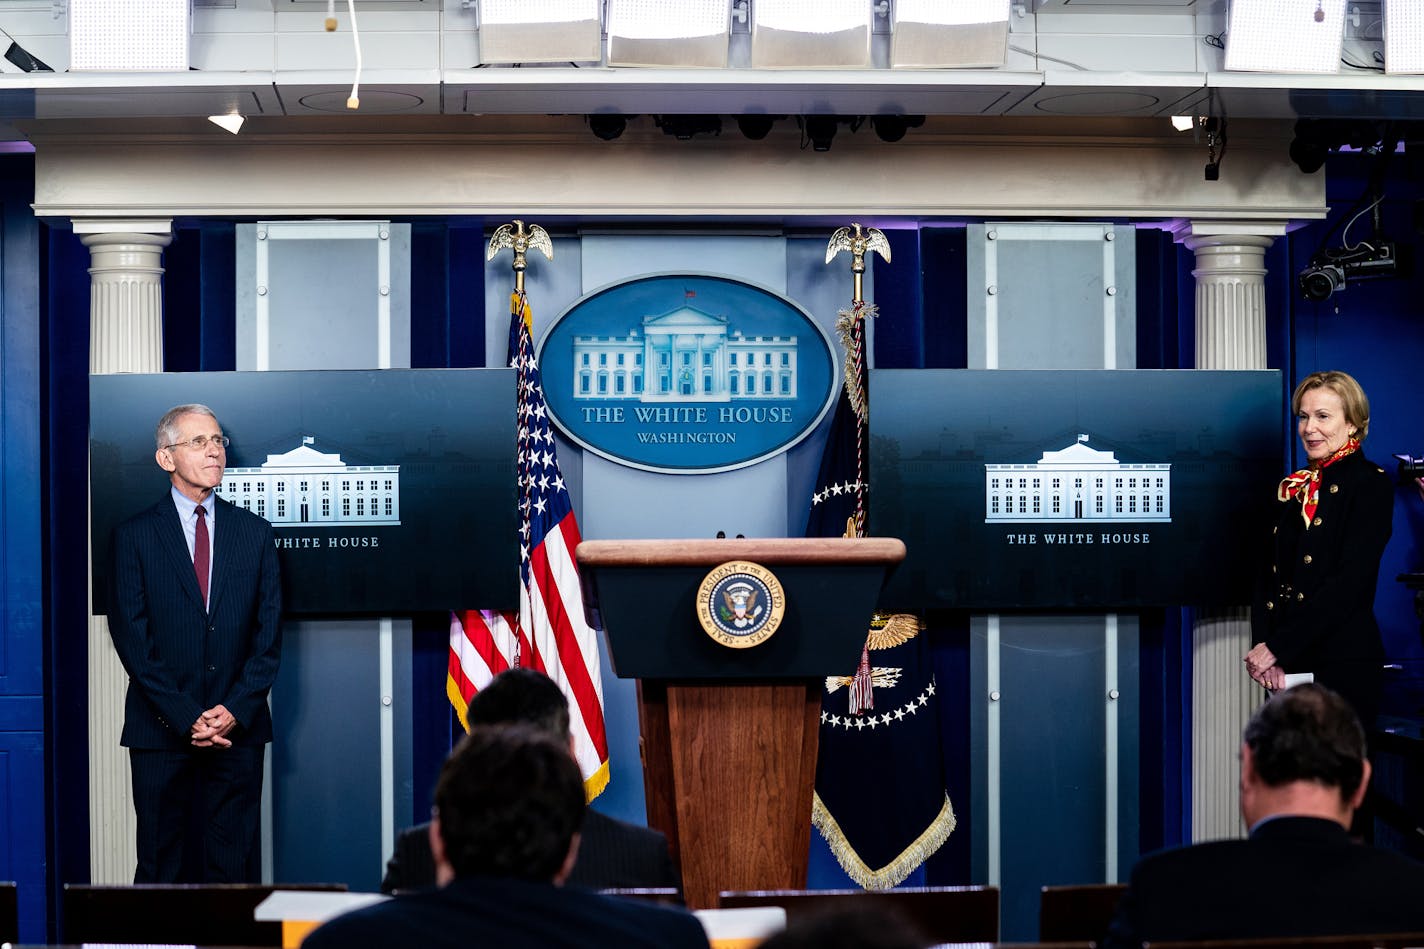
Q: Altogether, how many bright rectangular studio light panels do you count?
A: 7